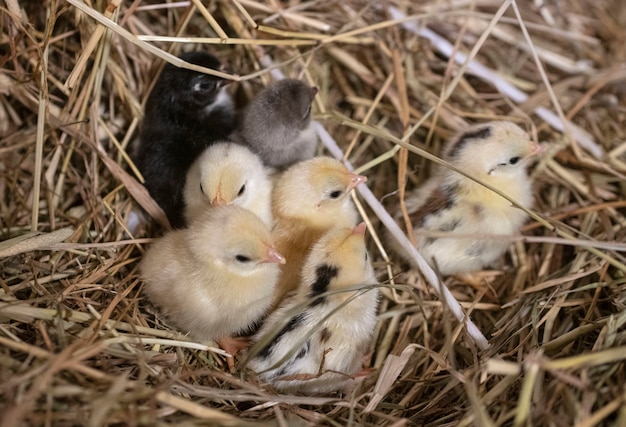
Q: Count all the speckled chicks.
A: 2